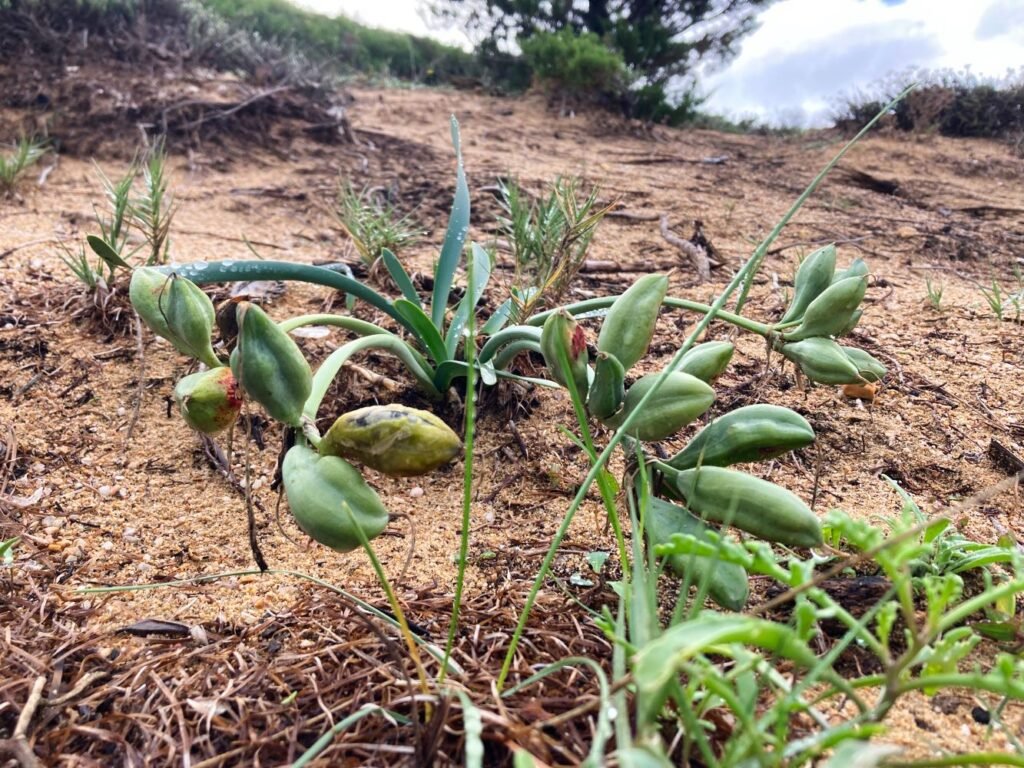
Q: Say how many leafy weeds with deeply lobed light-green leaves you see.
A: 1